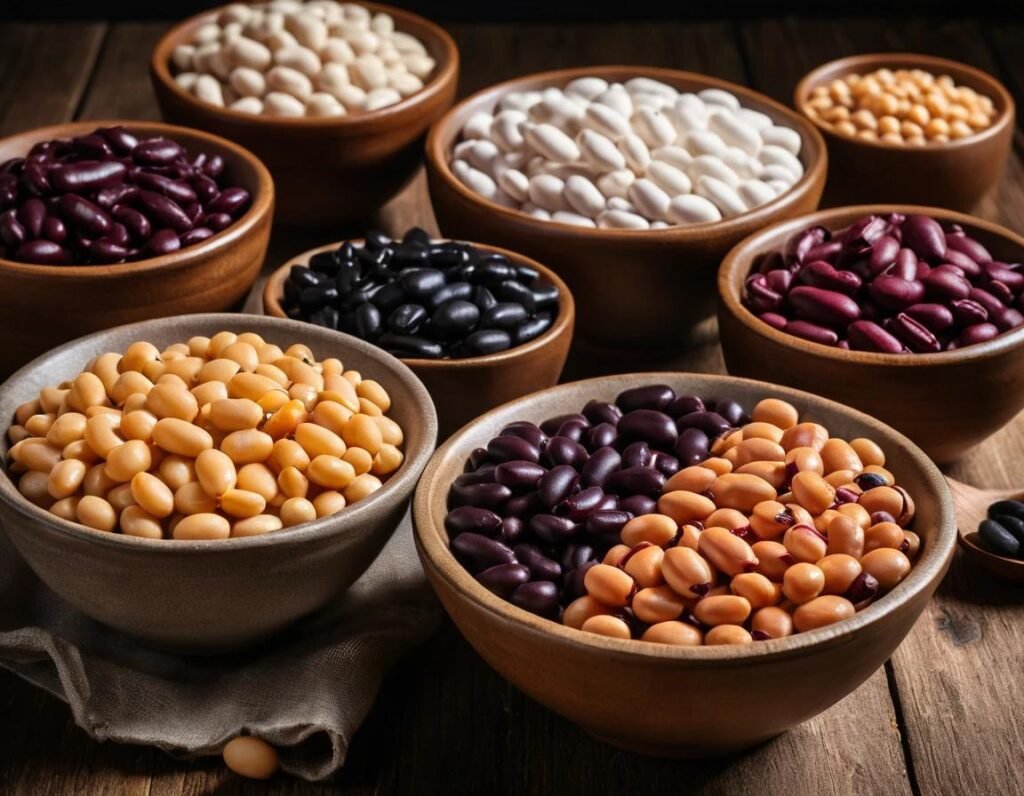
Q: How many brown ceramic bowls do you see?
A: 7